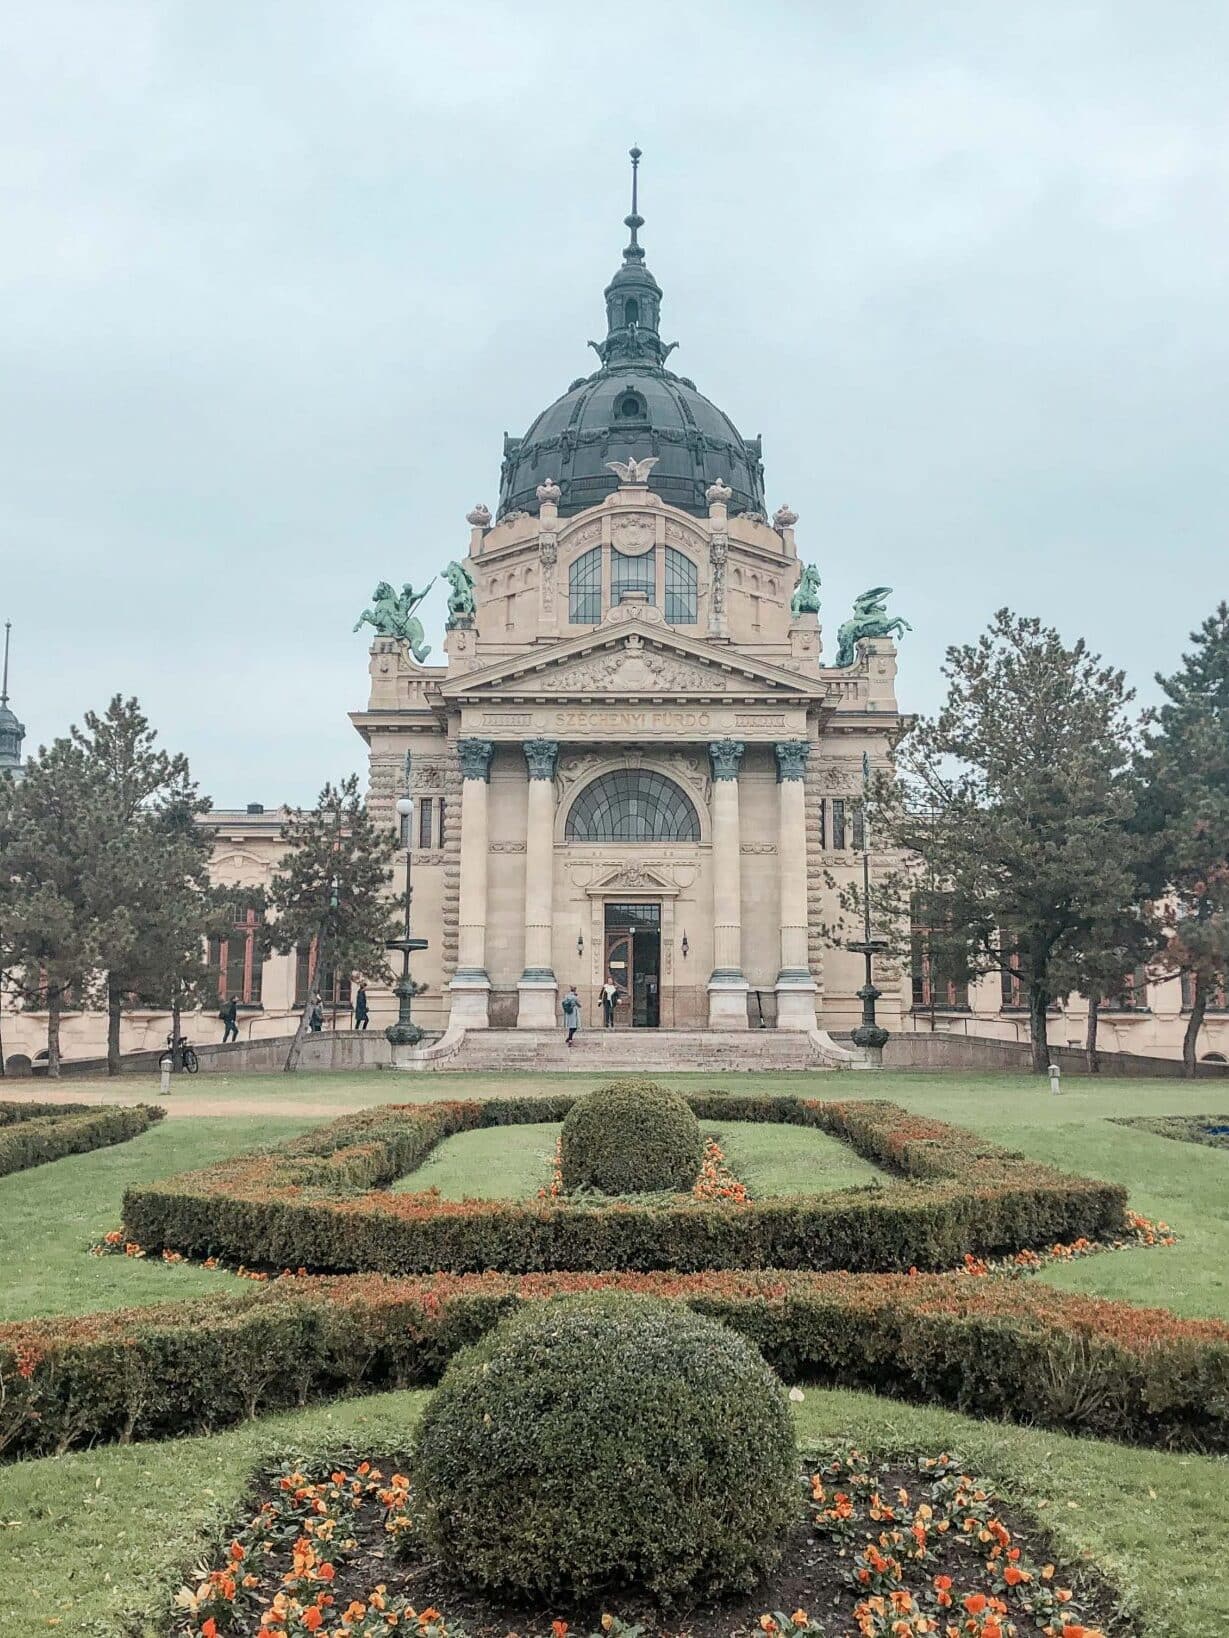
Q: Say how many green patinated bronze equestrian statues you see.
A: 4